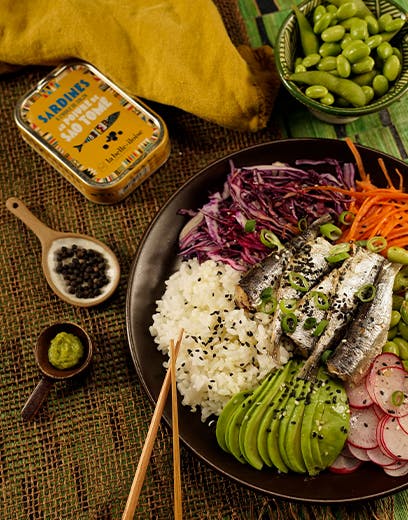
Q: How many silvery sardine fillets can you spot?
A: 5